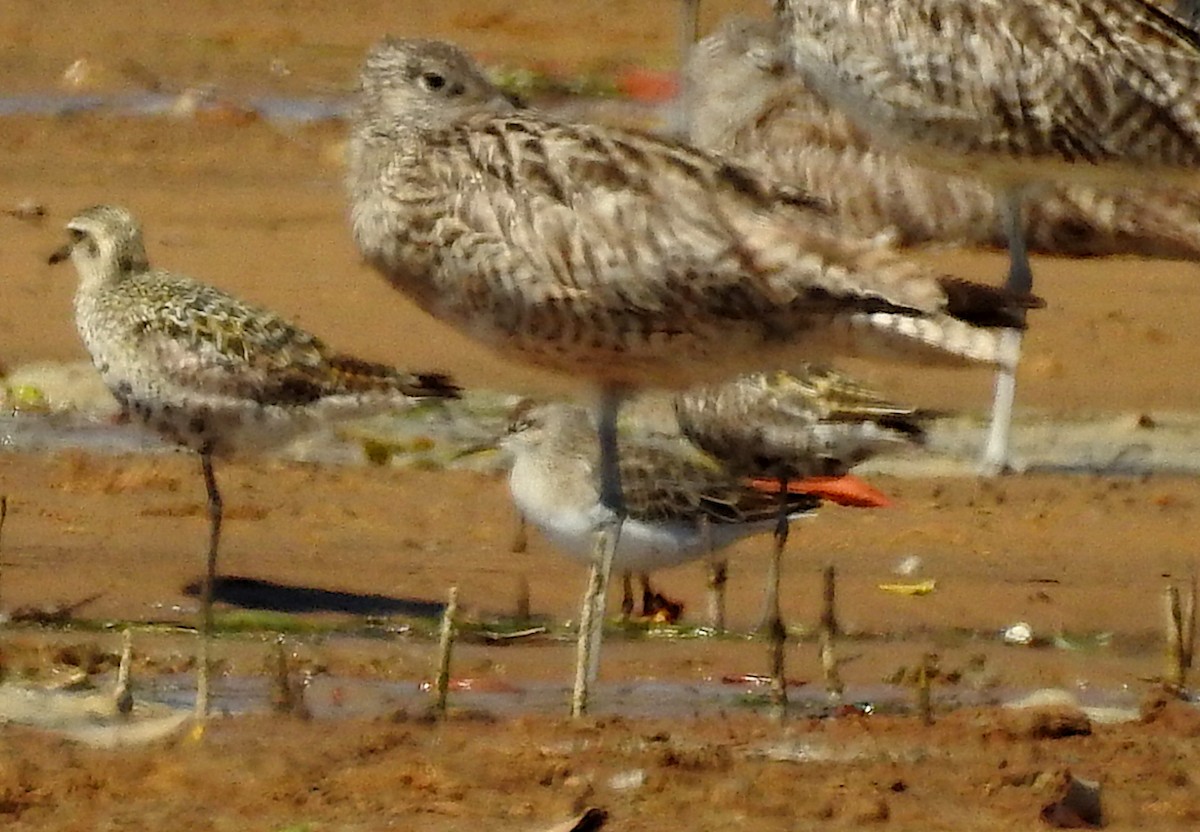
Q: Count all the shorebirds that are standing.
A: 6